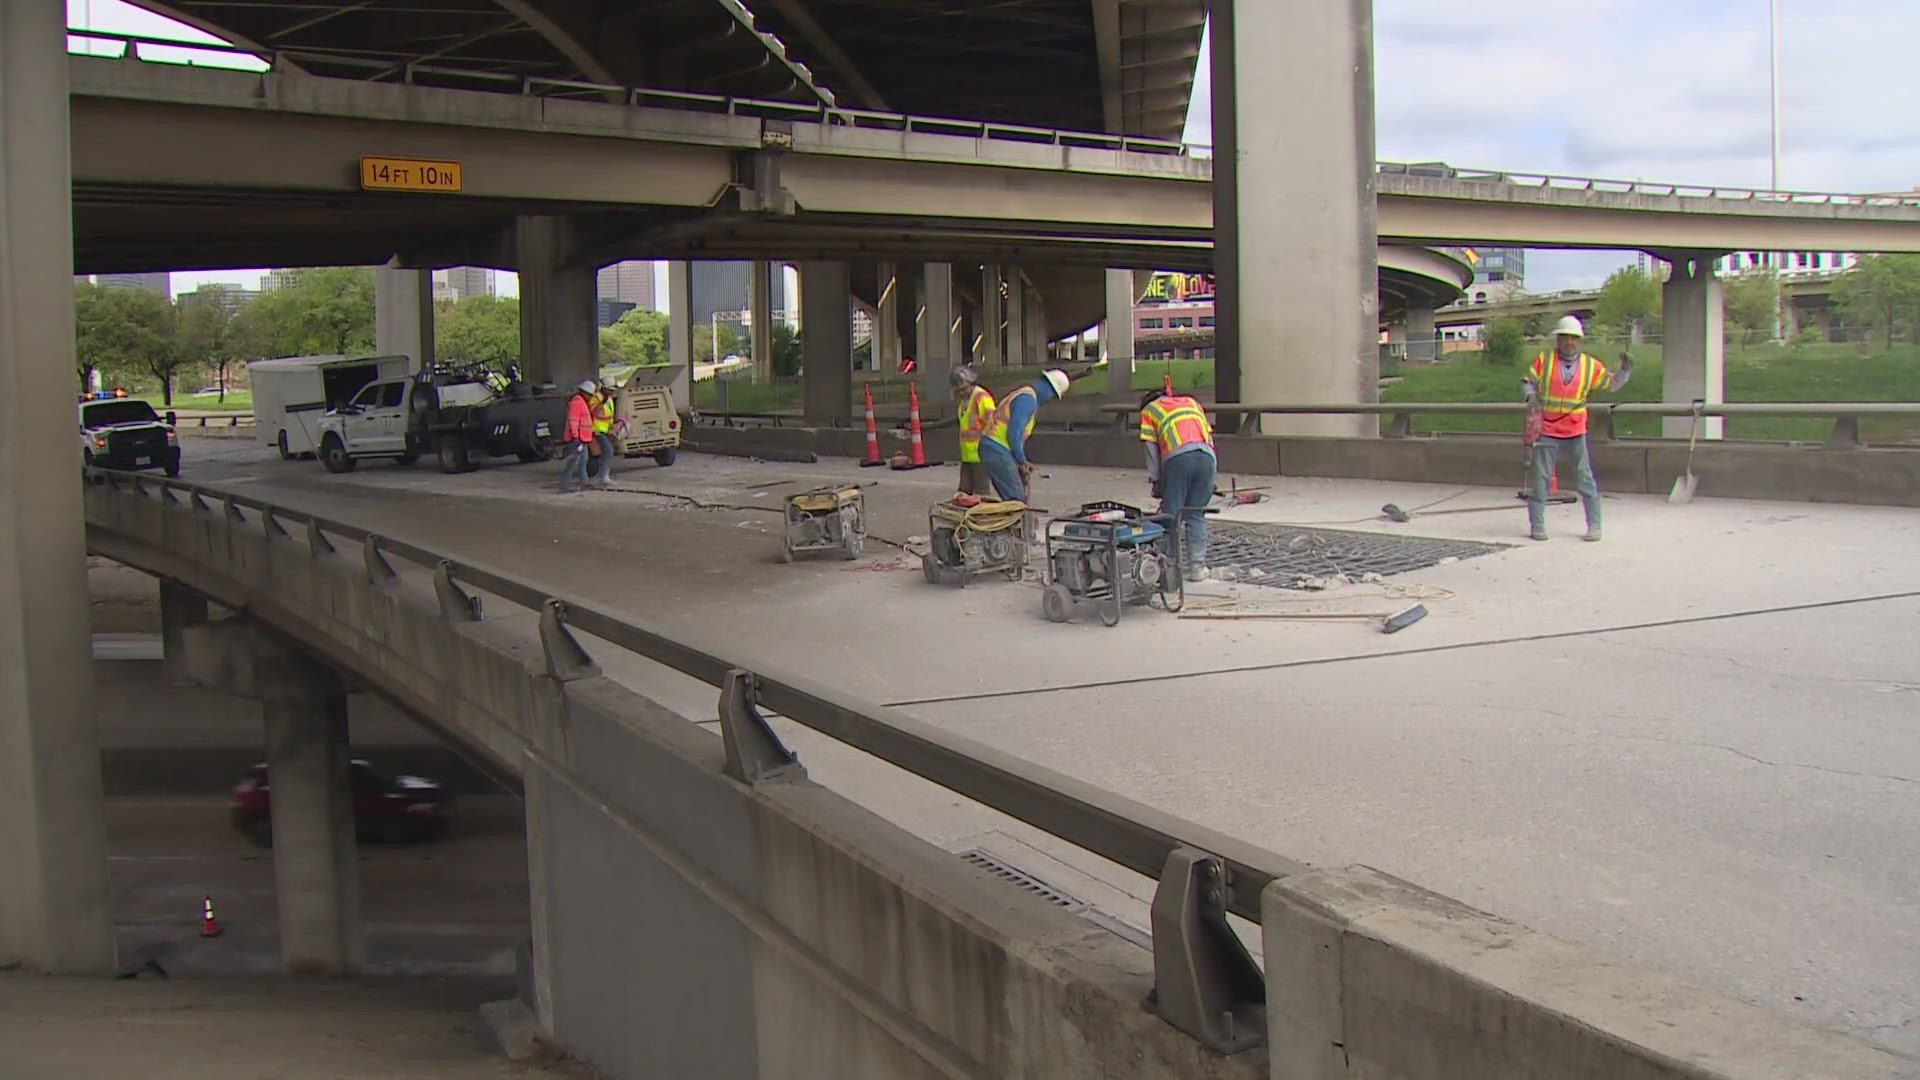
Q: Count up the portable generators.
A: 3